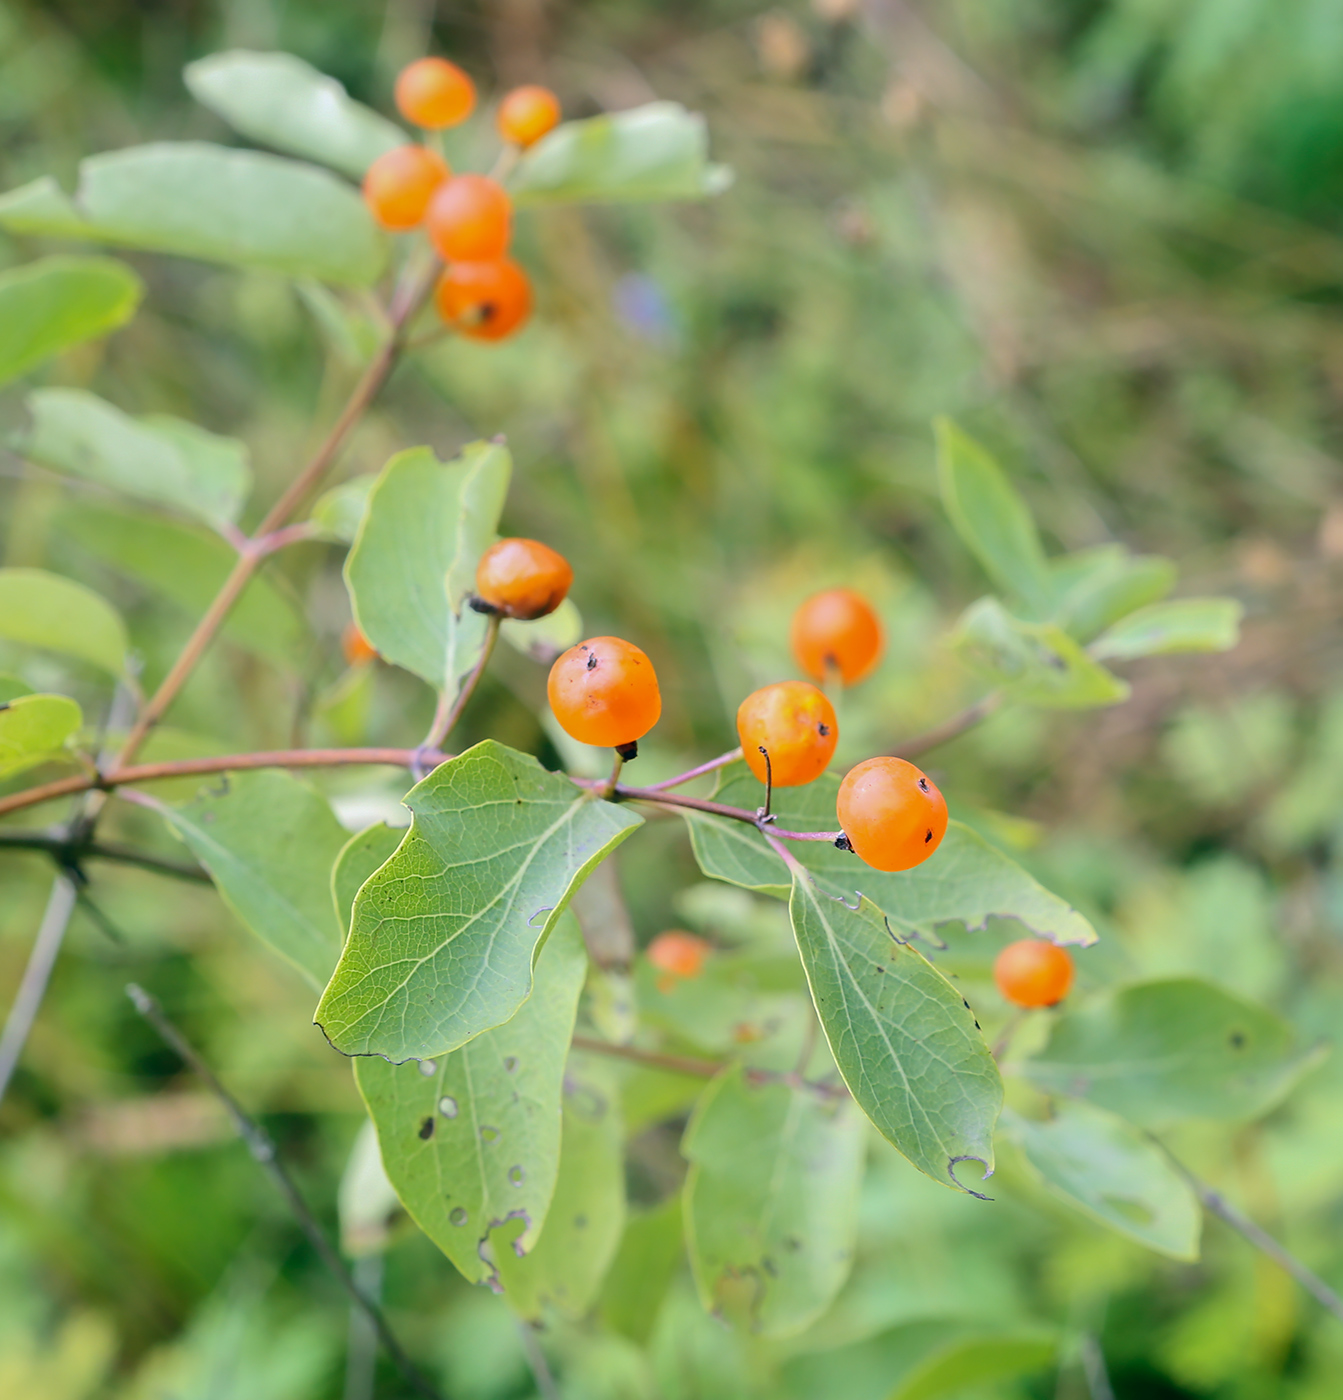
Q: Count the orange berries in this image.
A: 13